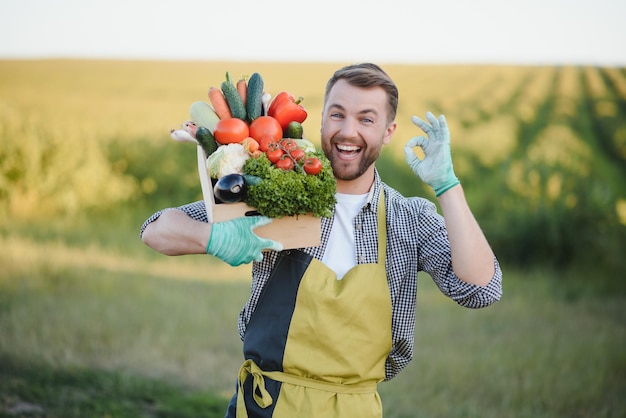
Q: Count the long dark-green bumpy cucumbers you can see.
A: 2